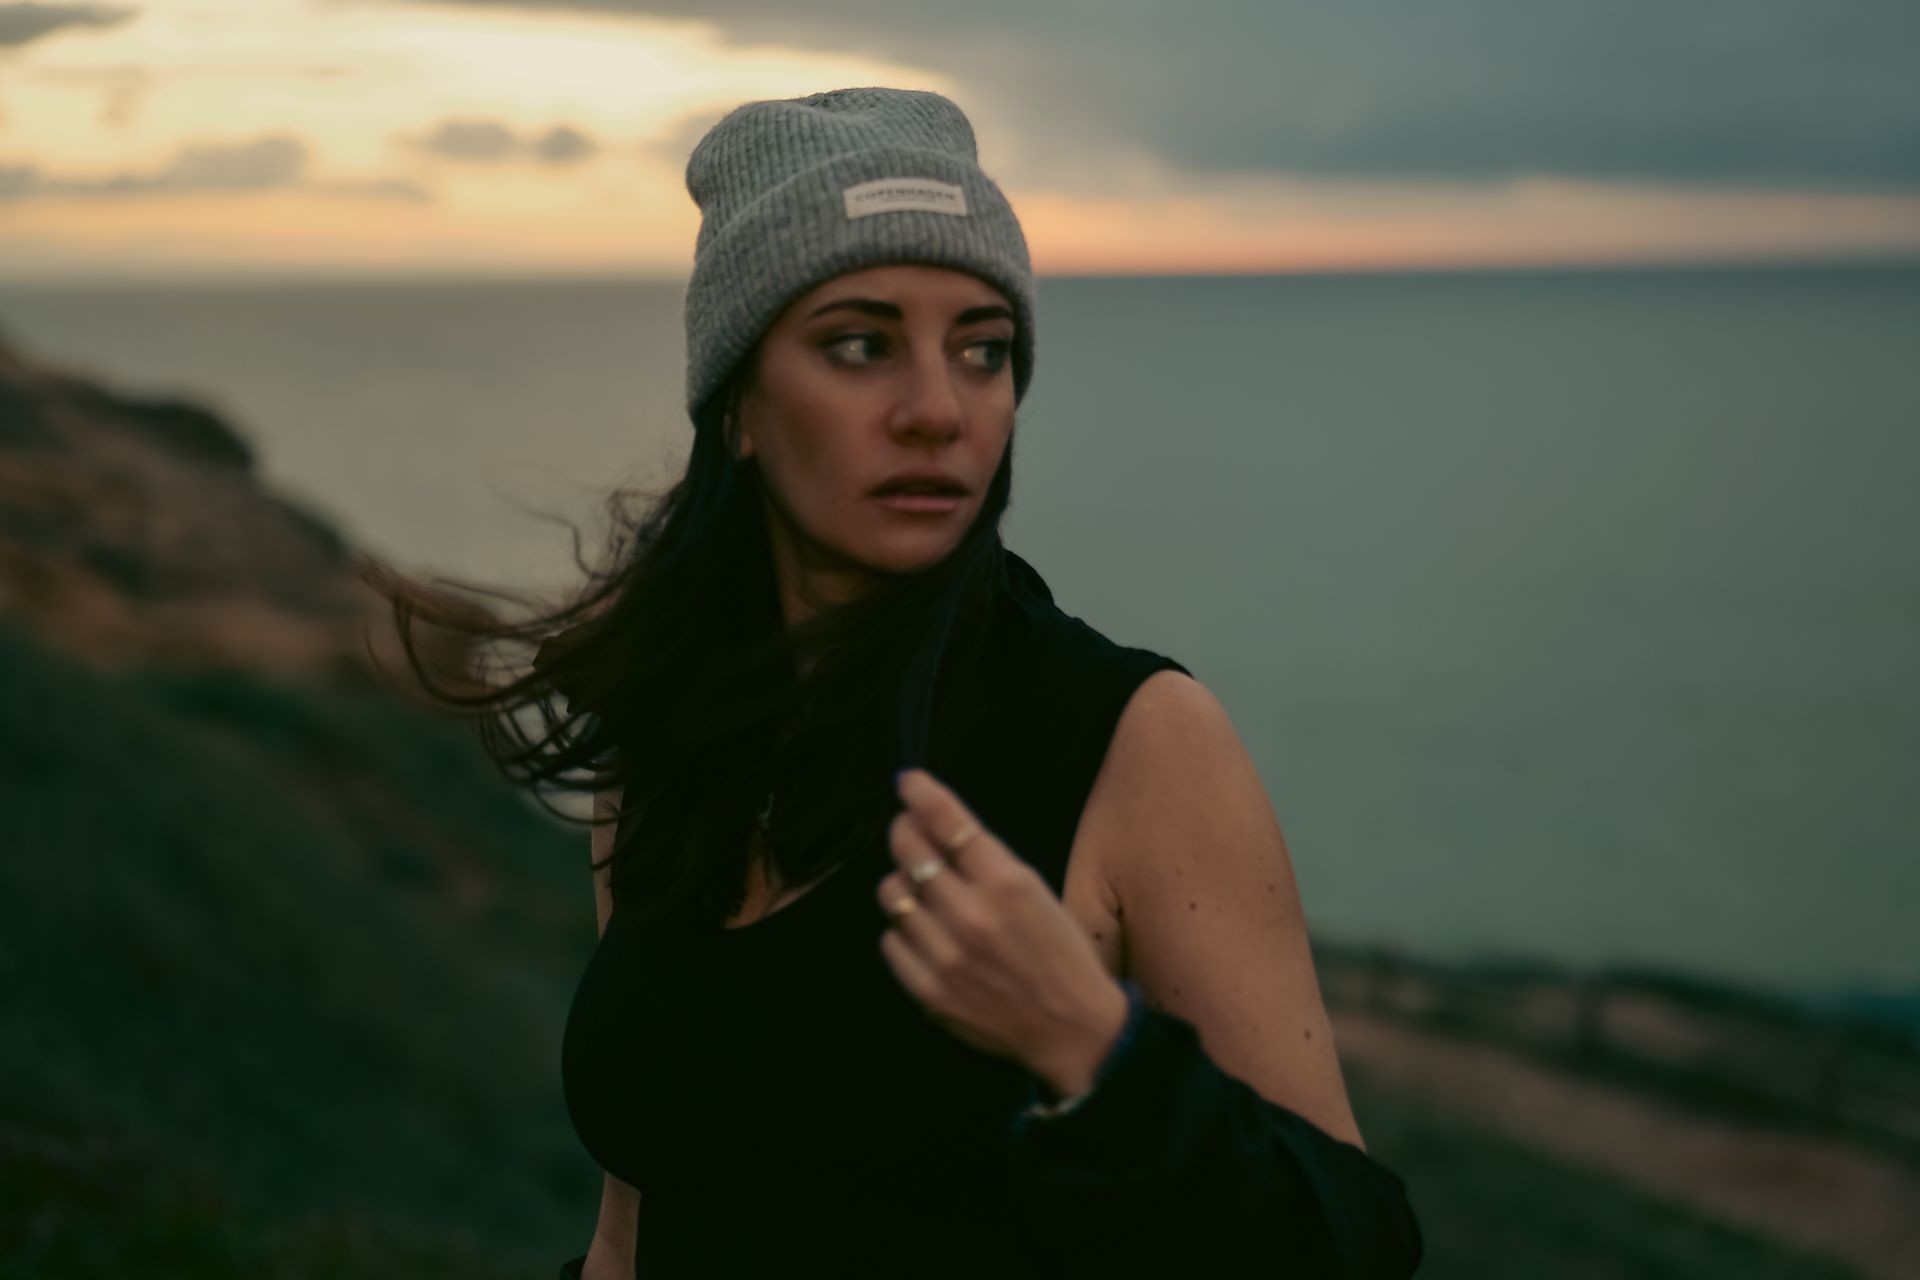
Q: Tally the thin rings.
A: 3